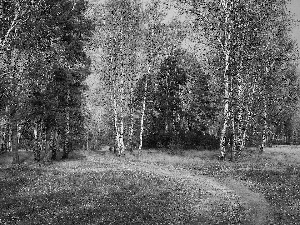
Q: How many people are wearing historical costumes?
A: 0